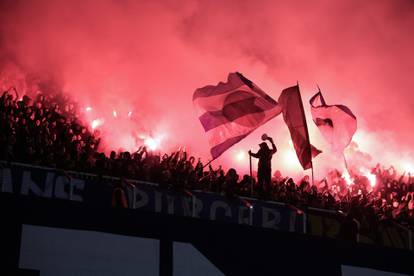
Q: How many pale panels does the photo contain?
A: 3